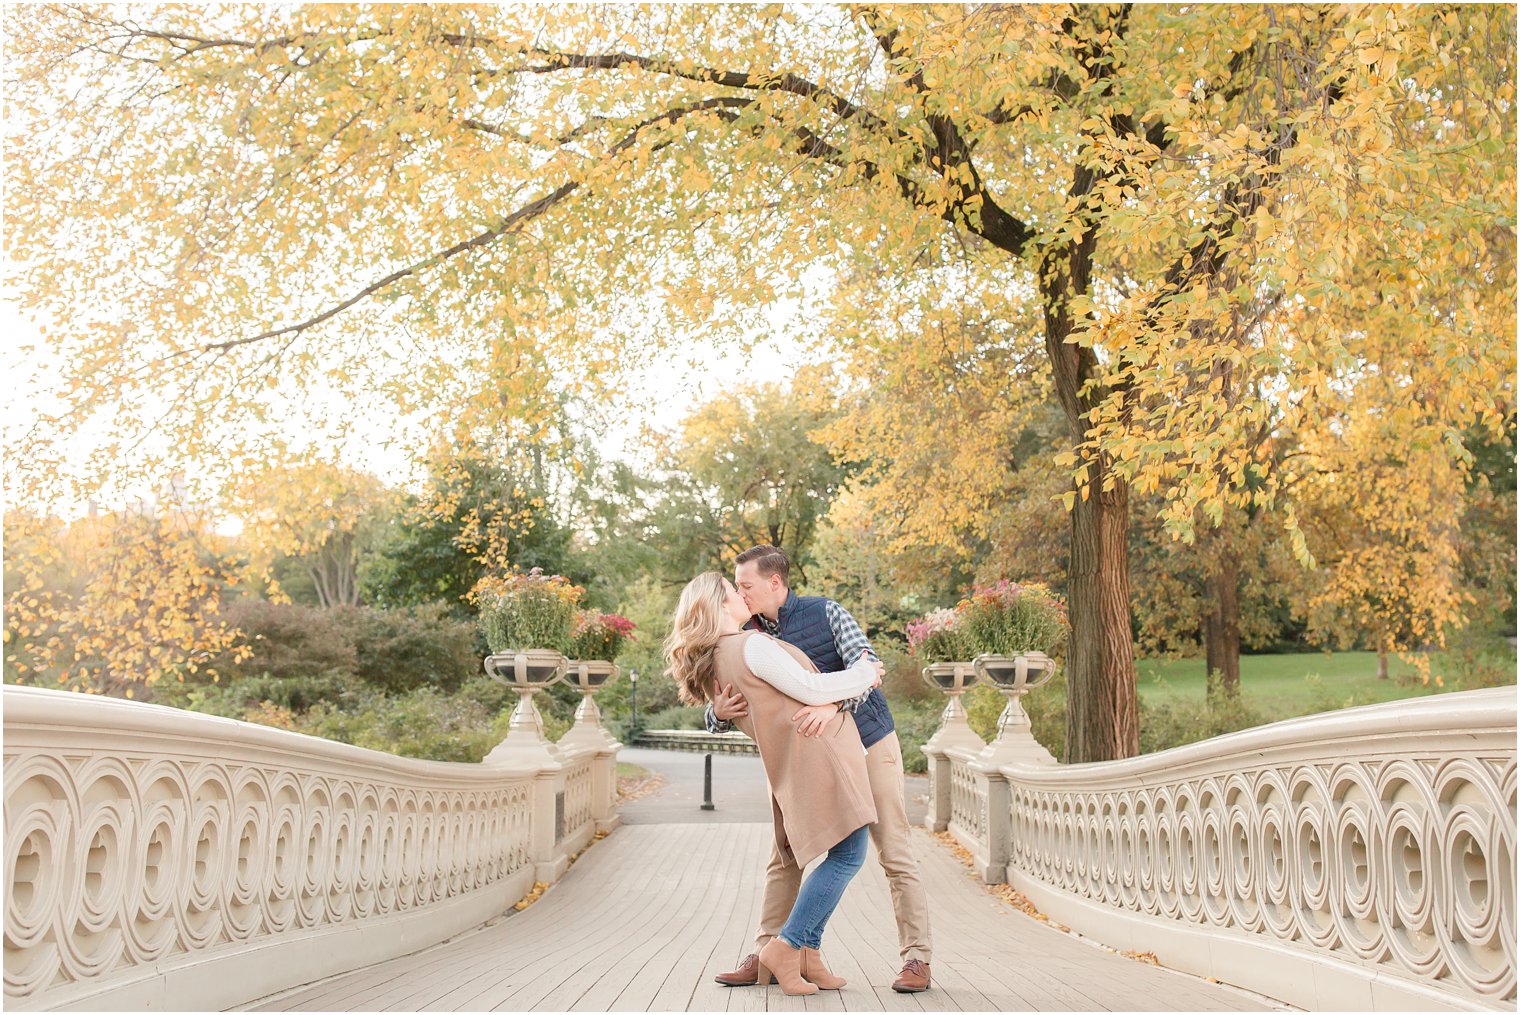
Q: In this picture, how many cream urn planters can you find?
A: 4